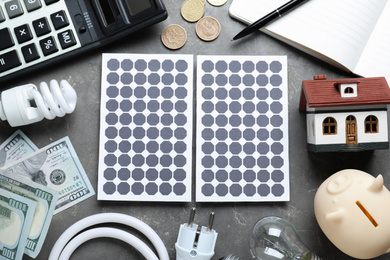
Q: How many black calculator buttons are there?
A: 9